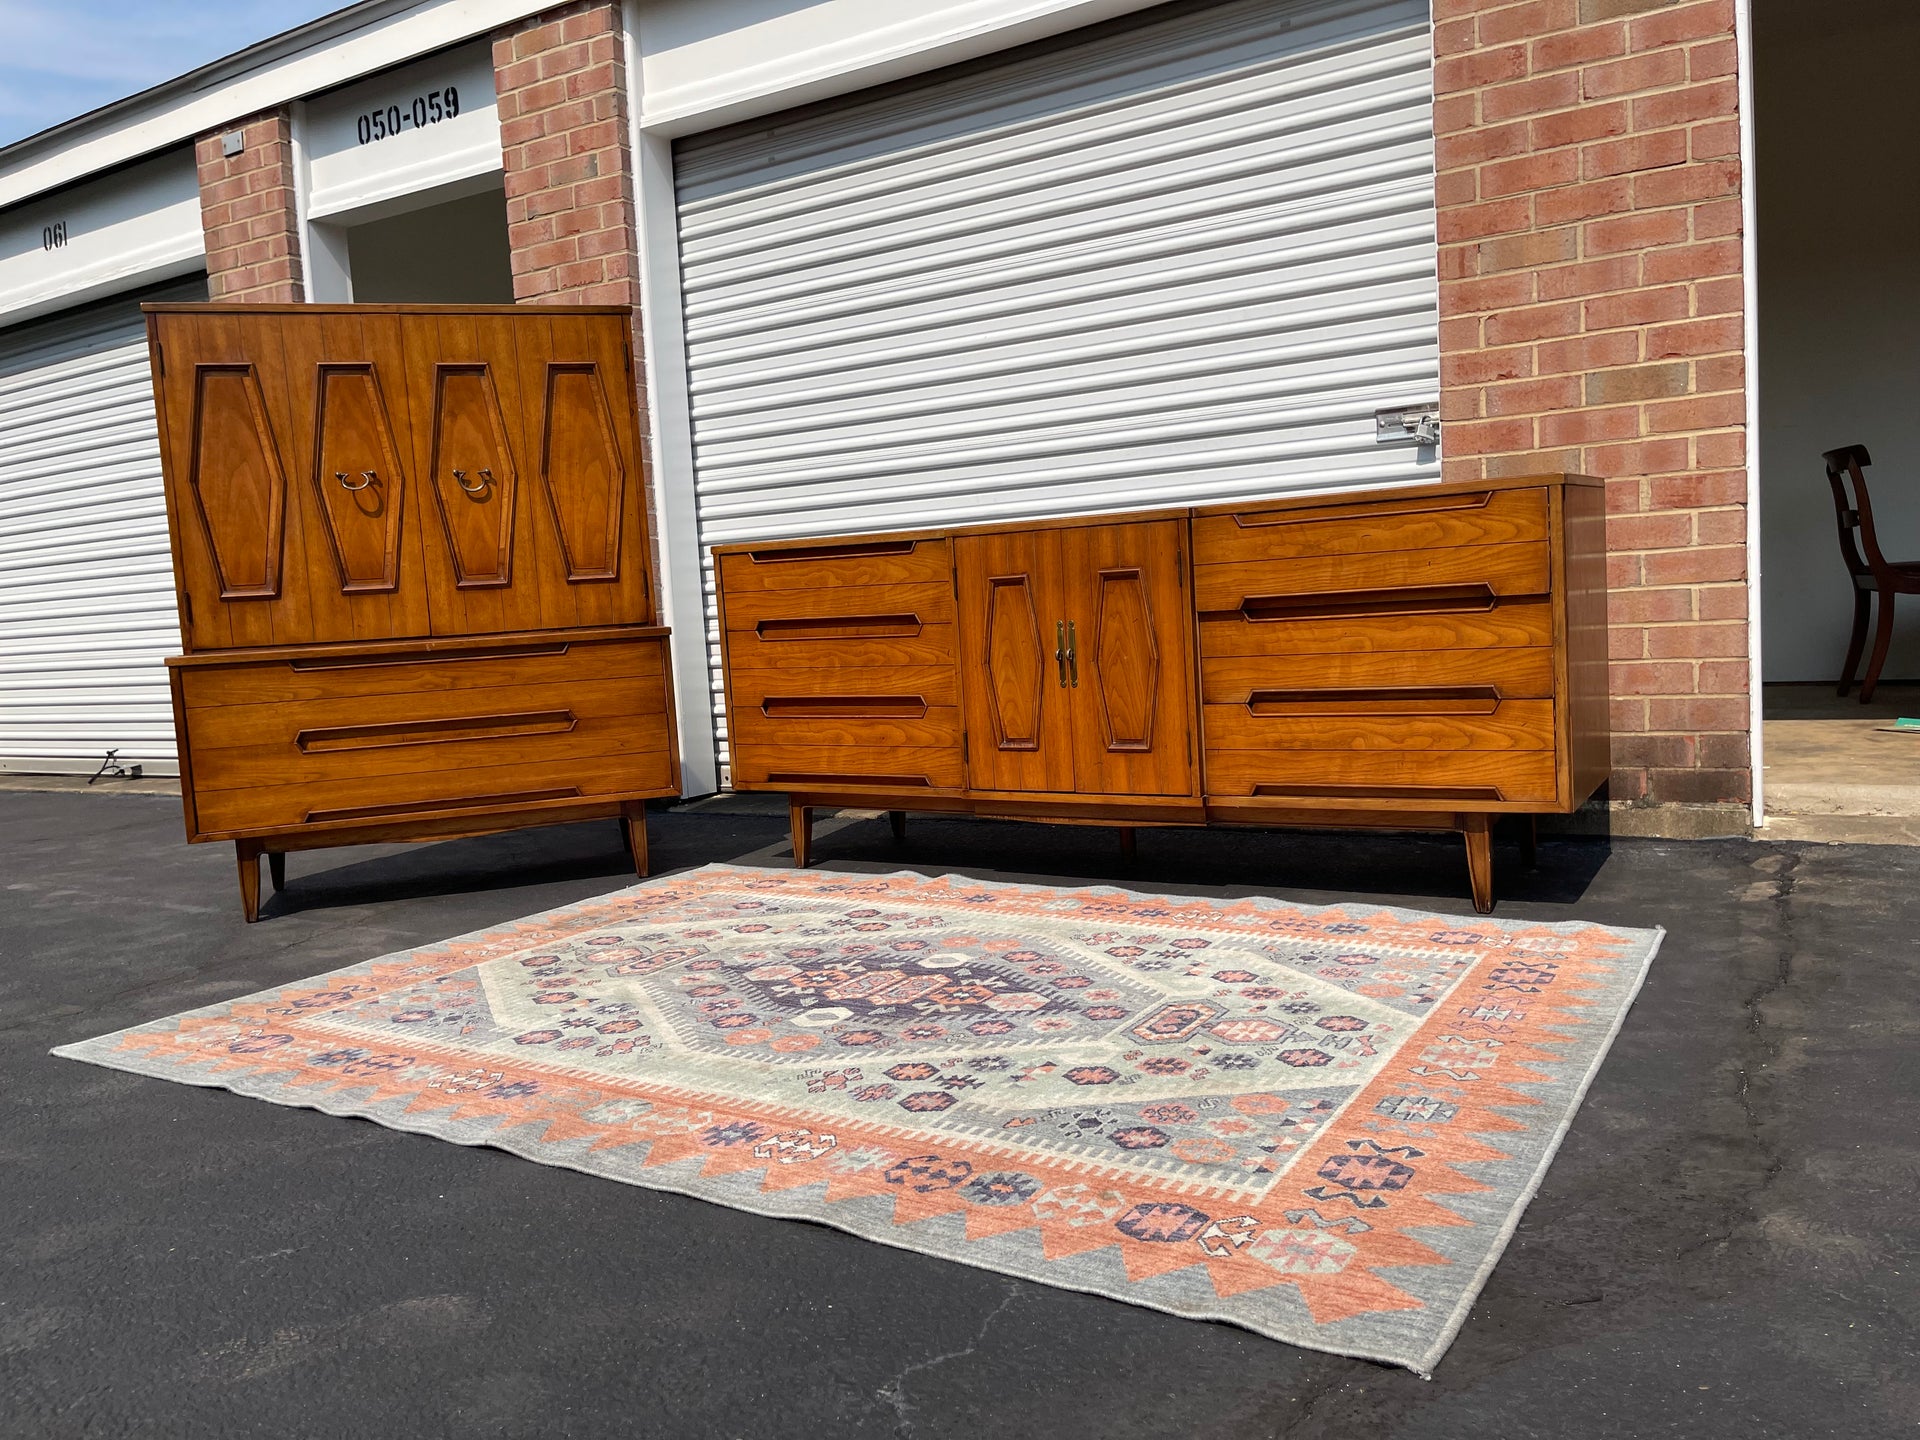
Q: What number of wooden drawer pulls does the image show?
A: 11